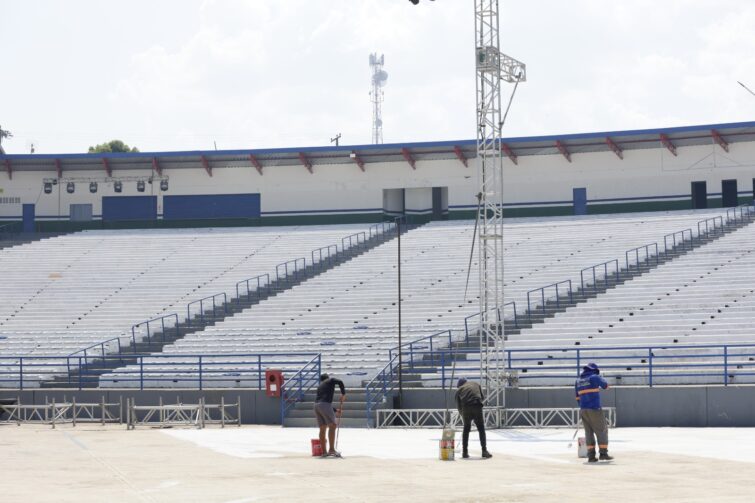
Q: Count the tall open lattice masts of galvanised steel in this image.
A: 2